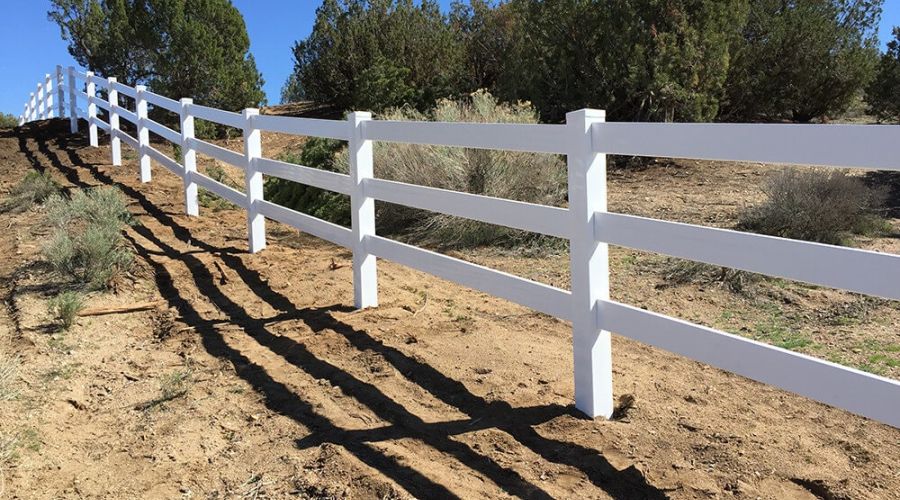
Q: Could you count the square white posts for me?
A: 14